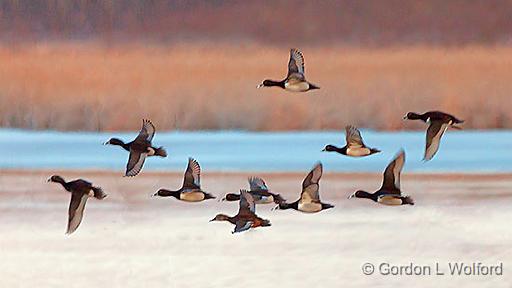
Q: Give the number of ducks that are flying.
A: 10